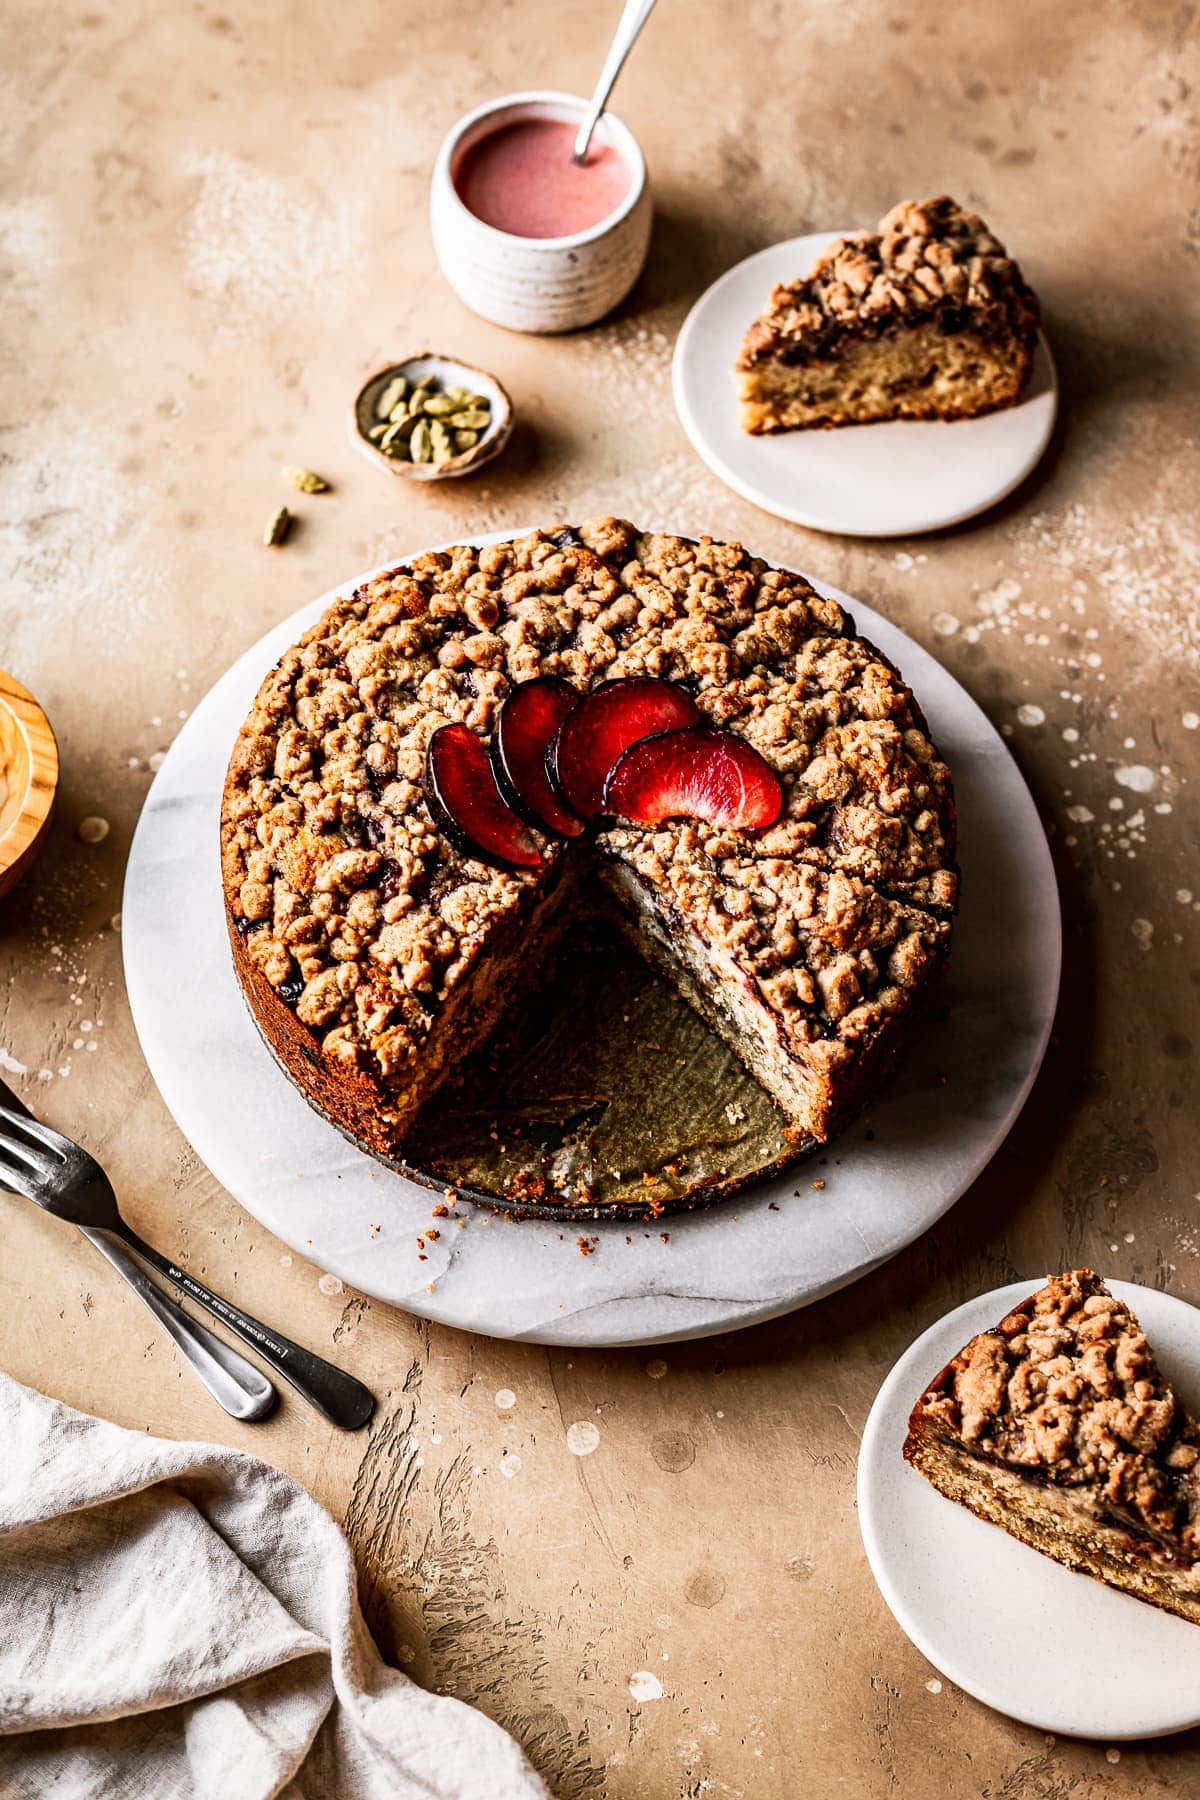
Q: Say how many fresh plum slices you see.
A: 4